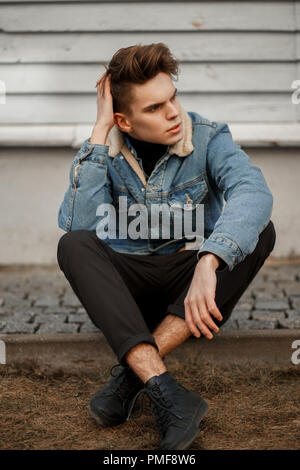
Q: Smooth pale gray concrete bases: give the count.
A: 1